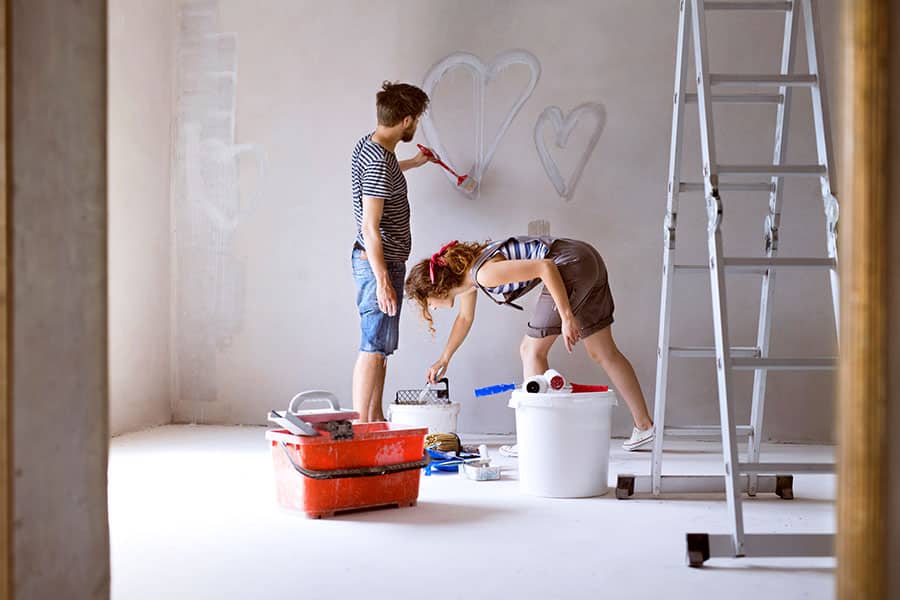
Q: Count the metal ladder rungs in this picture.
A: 11